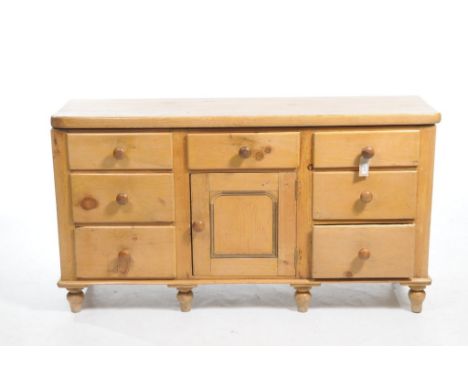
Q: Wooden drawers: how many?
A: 7